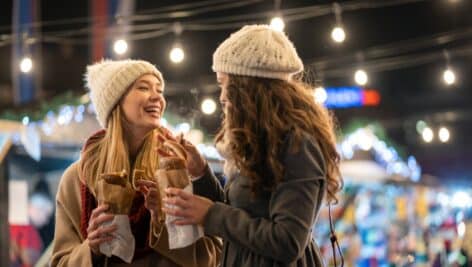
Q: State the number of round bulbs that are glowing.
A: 11